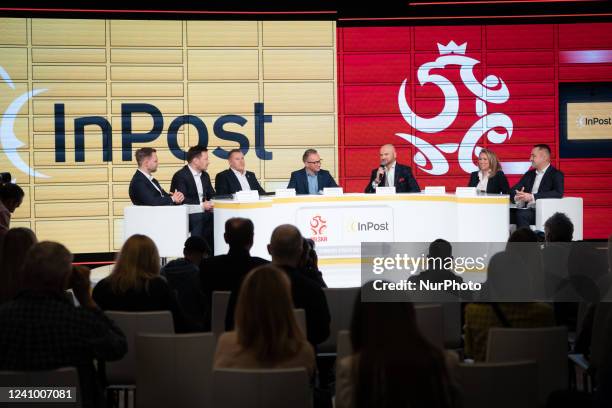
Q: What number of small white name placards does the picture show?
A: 6